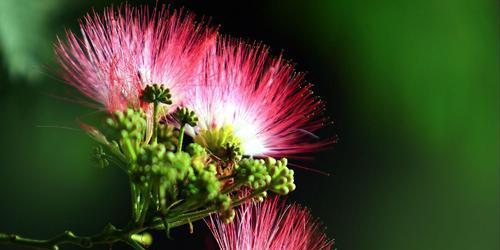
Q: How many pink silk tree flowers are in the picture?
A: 3